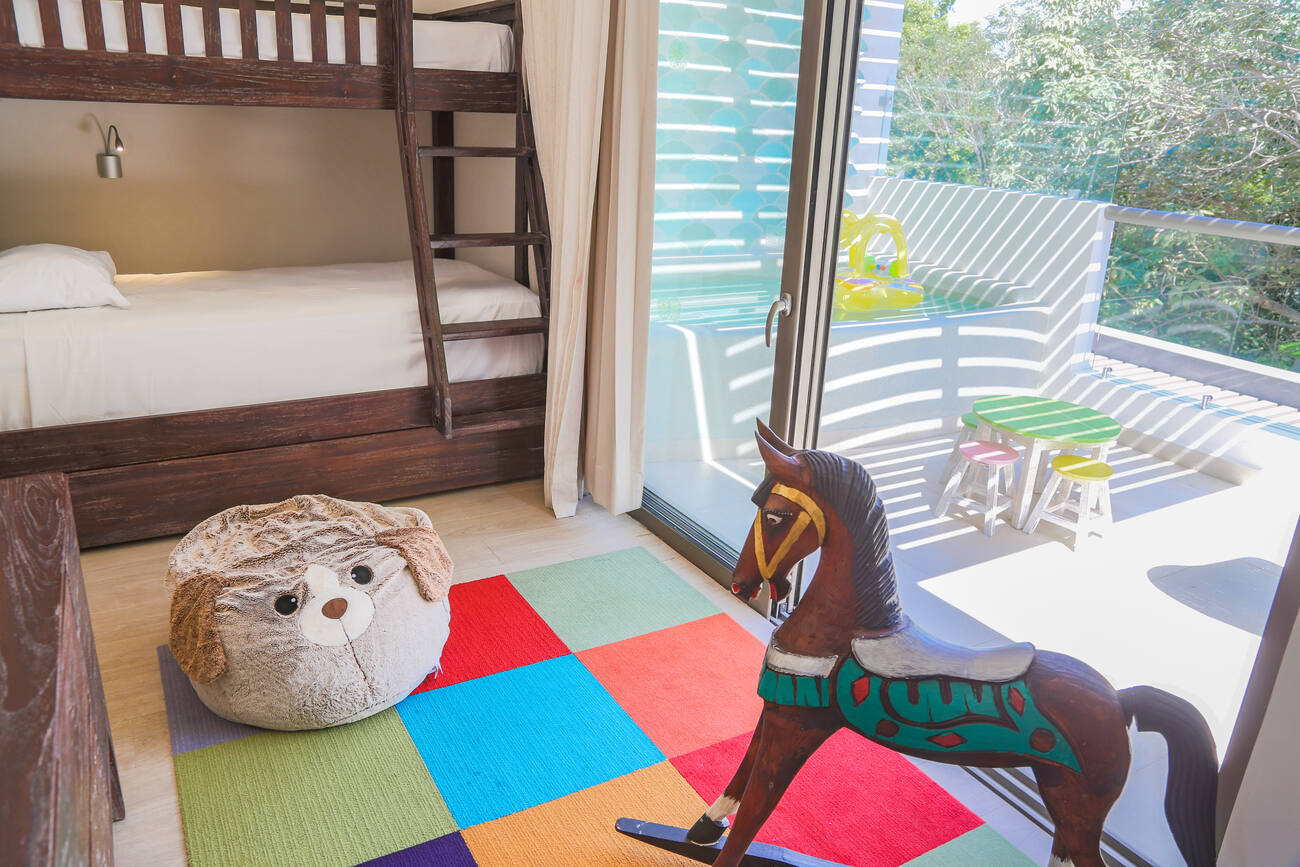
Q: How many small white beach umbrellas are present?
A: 0